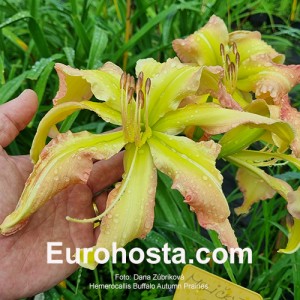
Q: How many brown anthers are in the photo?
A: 13